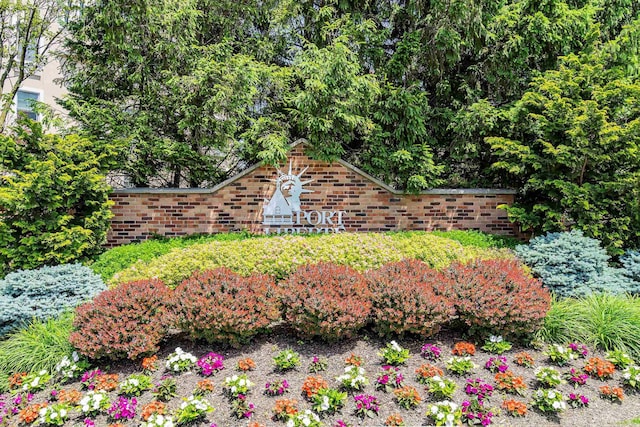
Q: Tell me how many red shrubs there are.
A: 5